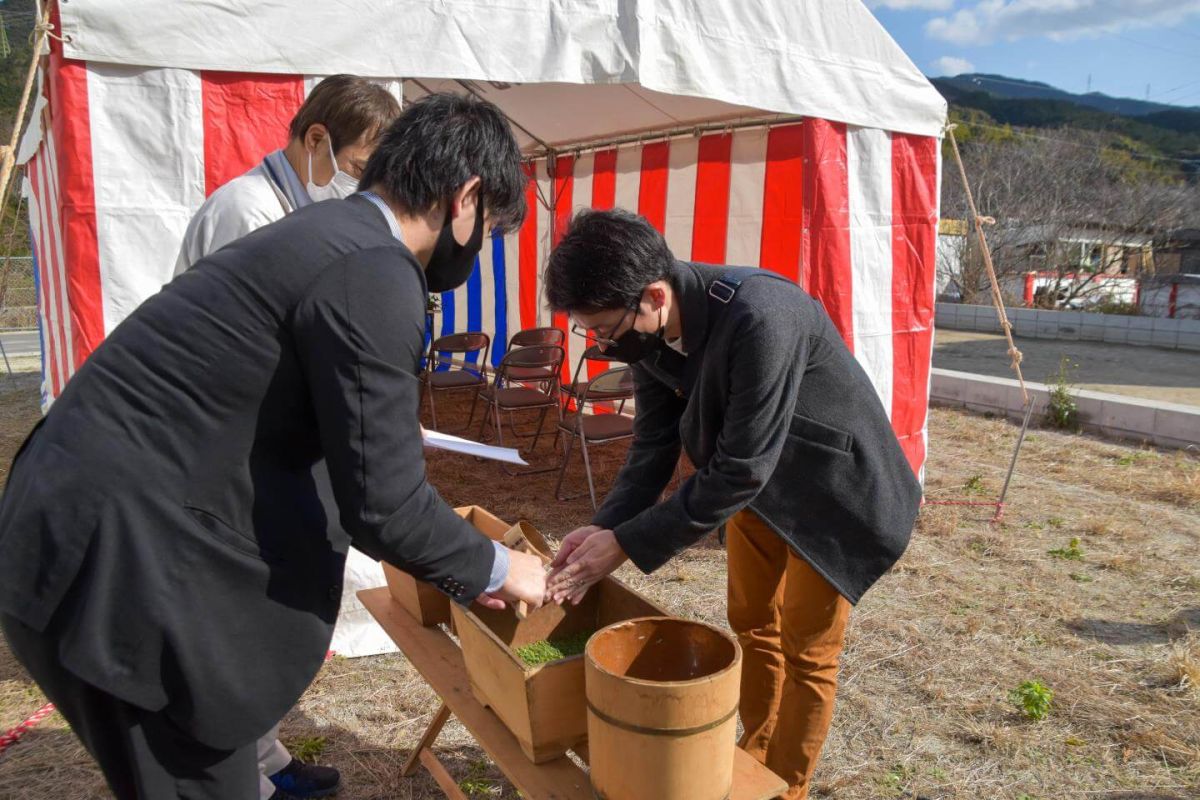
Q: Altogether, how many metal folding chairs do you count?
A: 5